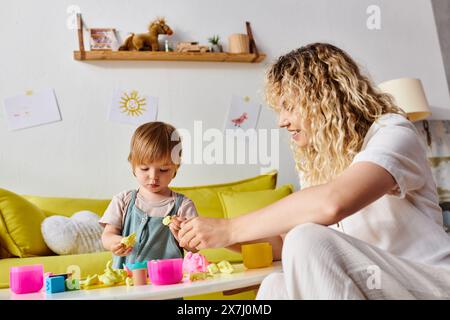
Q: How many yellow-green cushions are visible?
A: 3